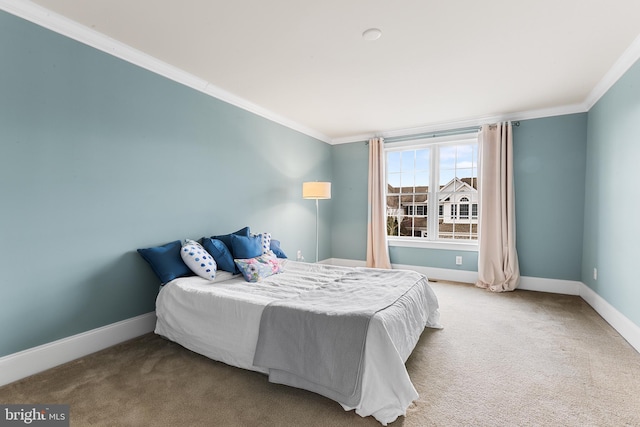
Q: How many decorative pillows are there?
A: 8